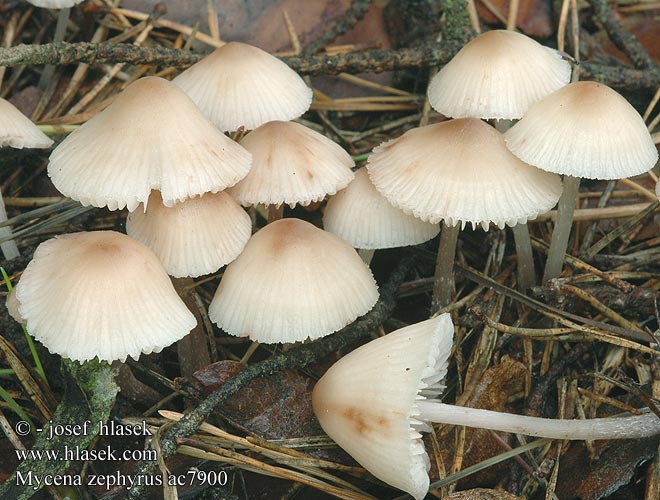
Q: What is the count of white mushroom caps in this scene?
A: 13